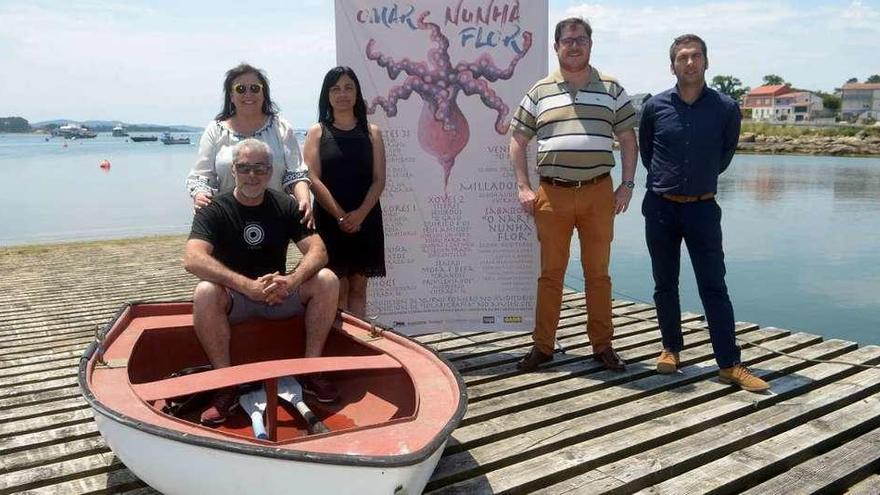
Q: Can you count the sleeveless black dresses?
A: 1